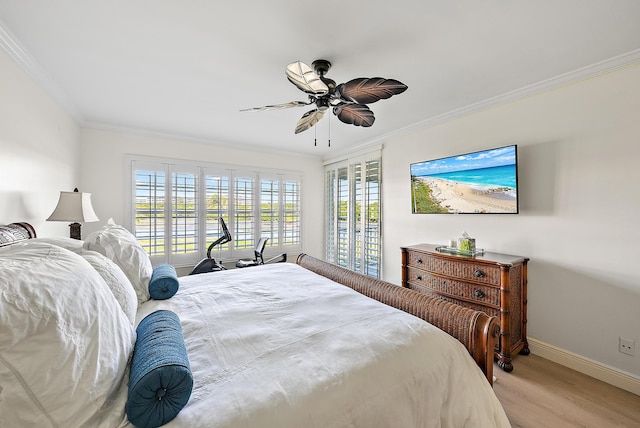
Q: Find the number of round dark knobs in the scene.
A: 4